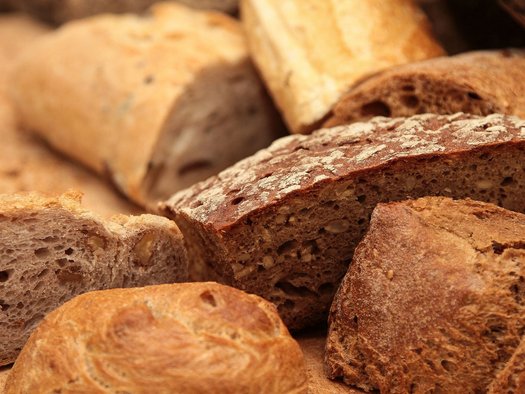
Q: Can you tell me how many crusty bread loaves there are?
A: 7